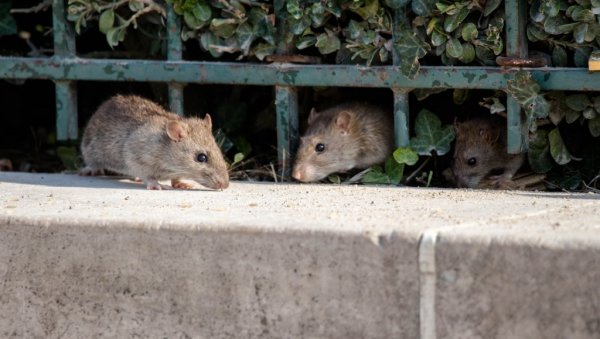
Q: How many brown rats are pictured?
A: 3